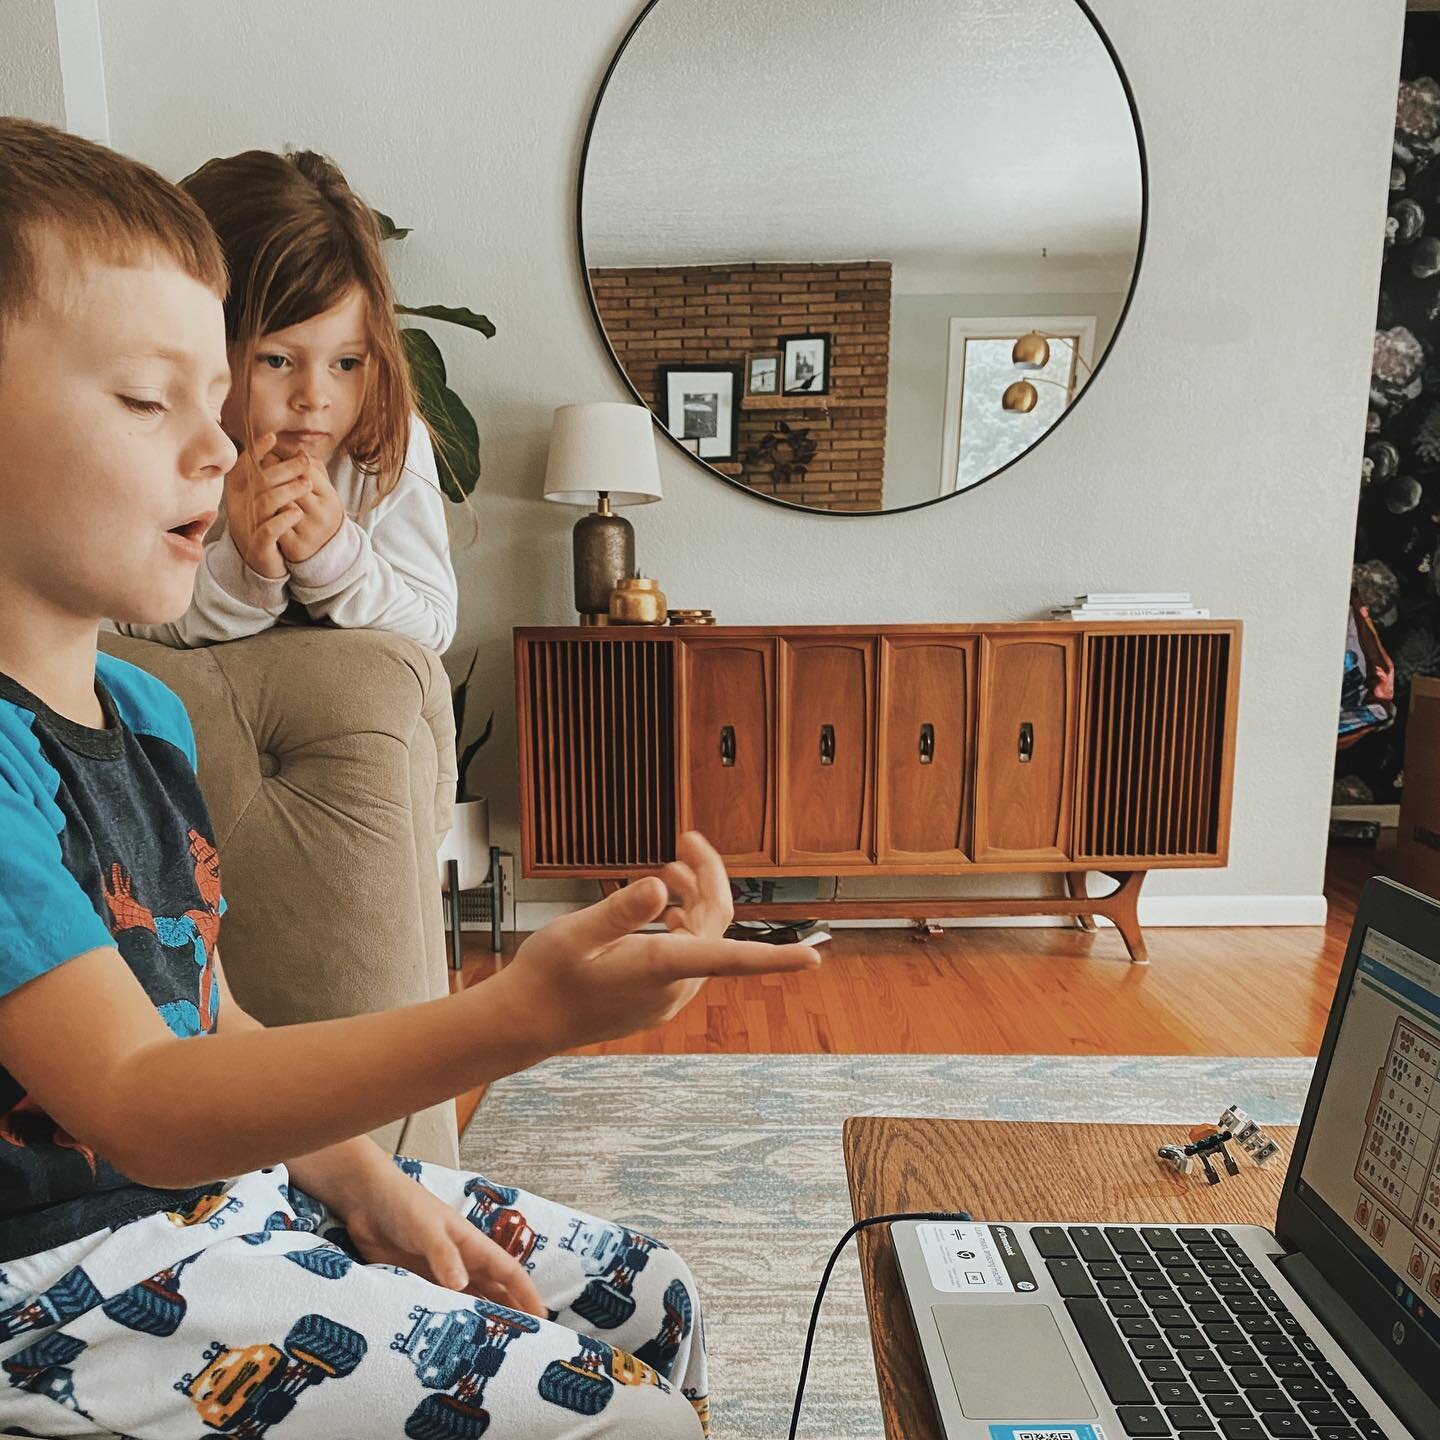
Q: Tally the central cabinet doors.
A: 4